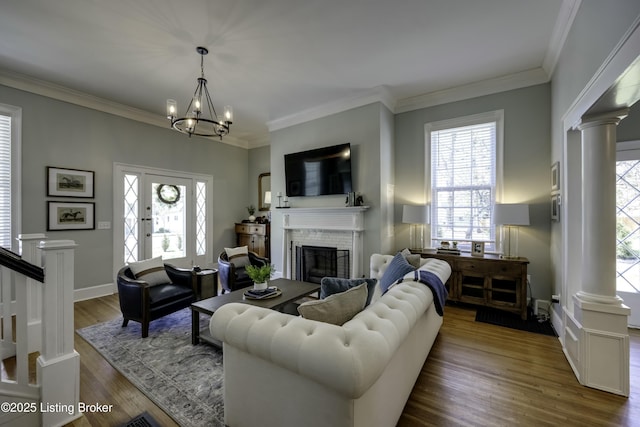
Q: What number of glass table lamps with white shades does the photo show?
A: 2